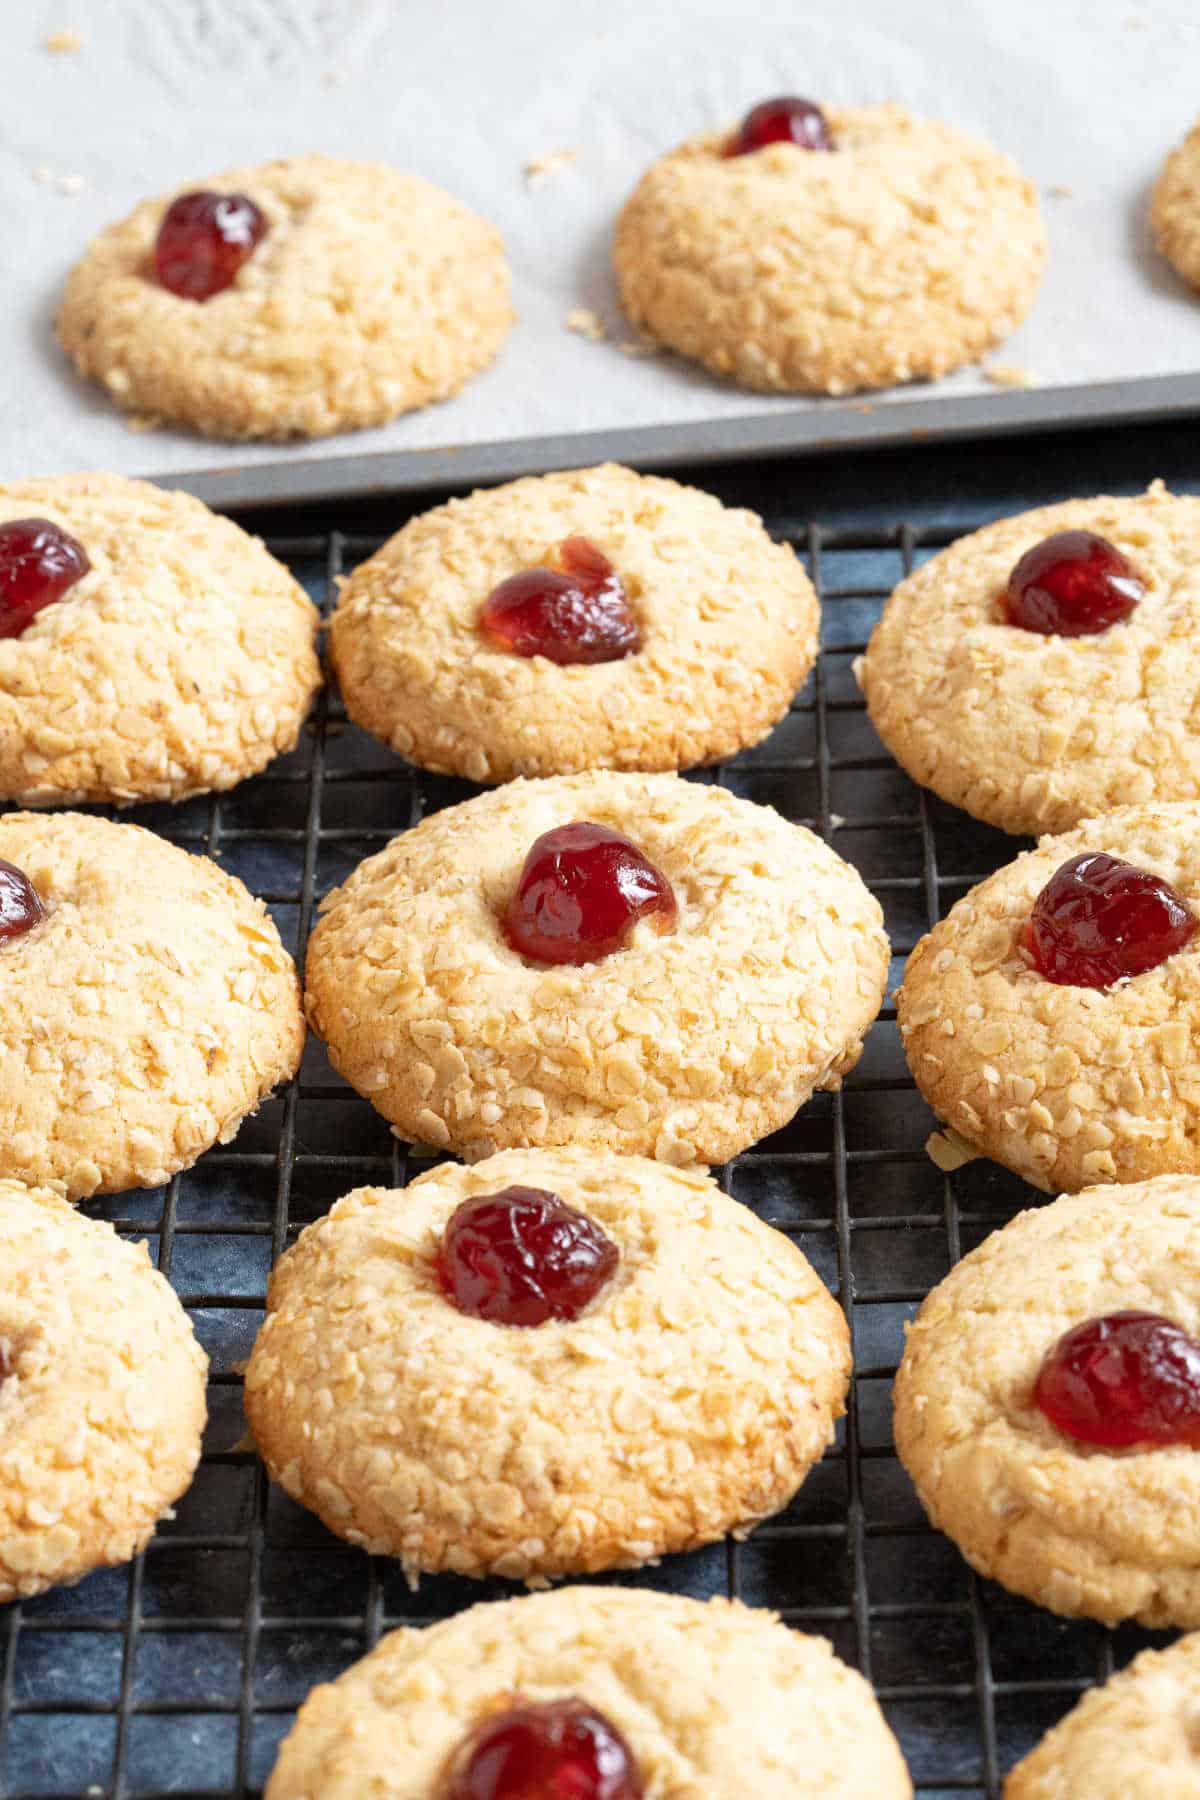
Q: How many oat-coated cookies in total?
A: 14